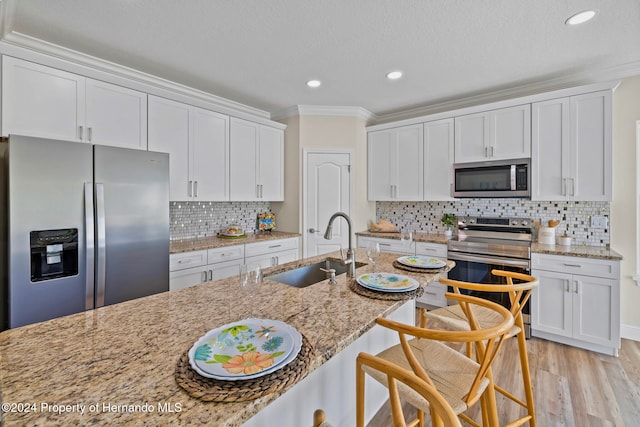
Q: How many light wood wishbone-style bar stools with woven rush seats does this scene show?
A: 3